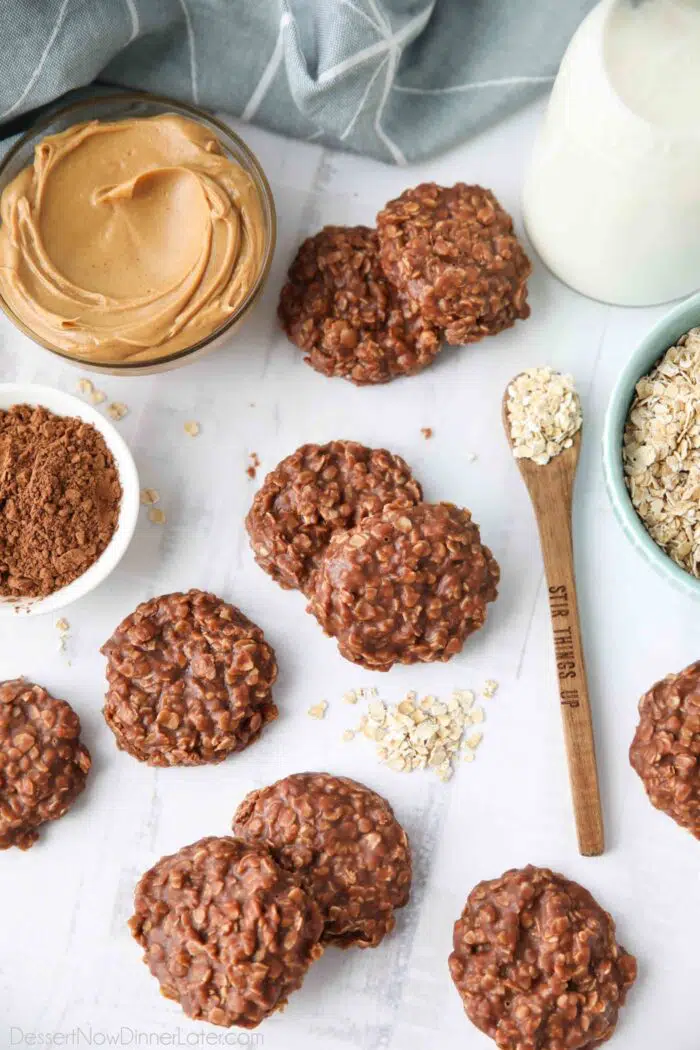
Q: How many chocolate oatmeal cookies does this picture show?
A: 10